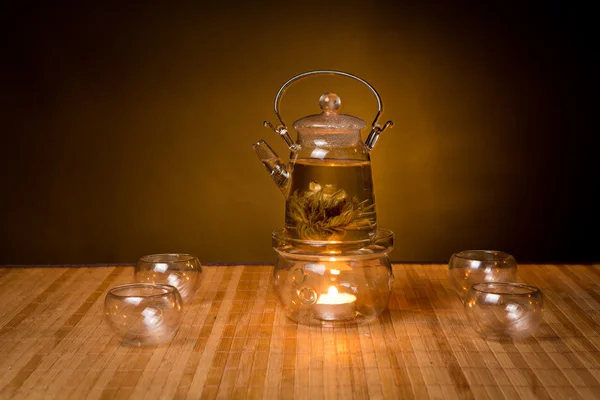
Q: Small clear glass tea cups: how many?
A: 4